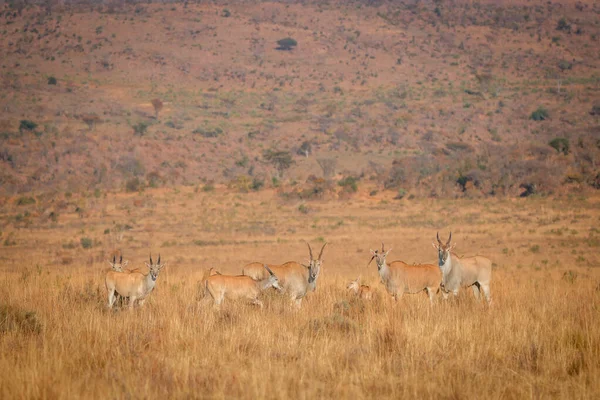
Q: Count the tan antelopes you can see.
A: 7